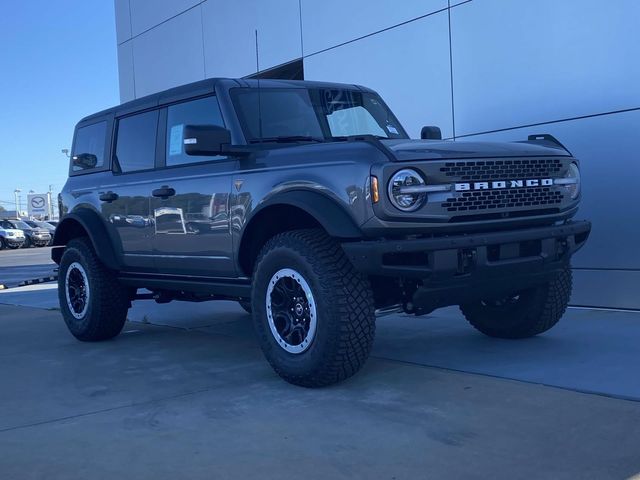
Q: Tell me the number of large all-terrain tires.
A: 3